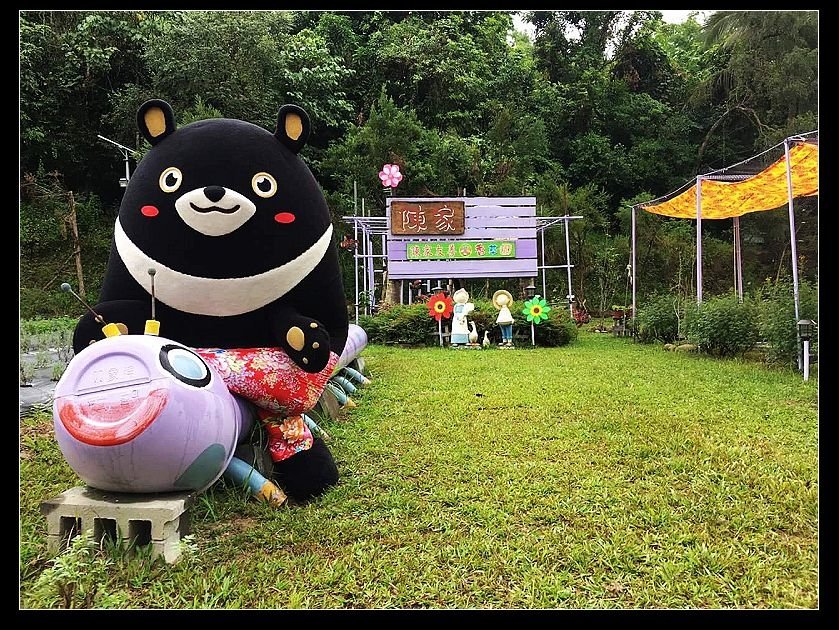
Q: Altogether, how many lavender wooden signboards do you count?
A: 1